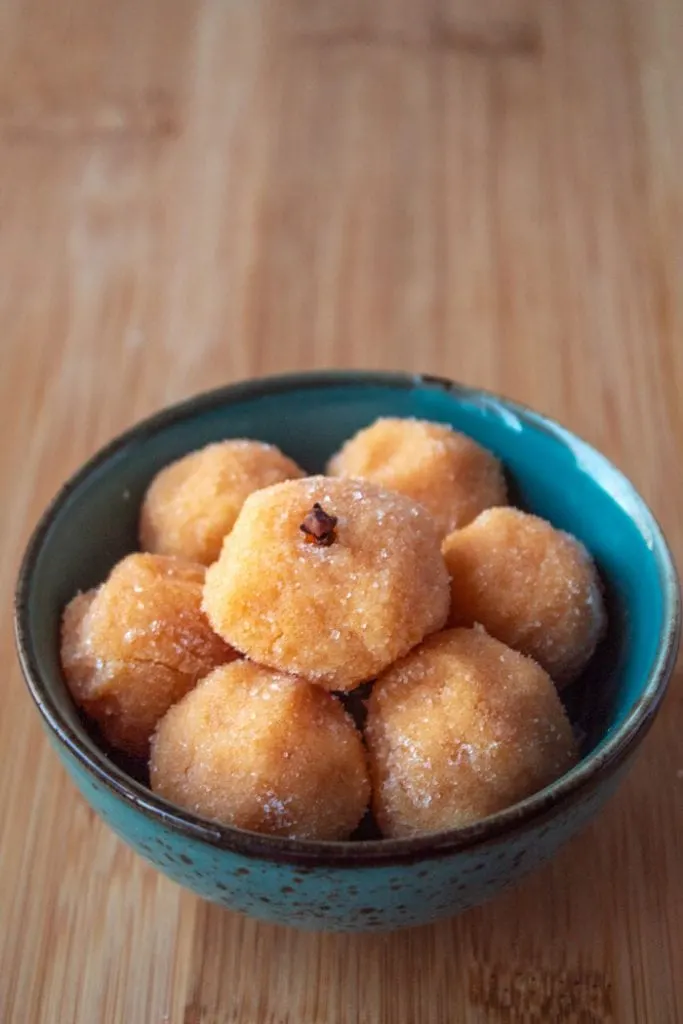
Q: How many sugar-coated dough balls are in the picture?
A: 7